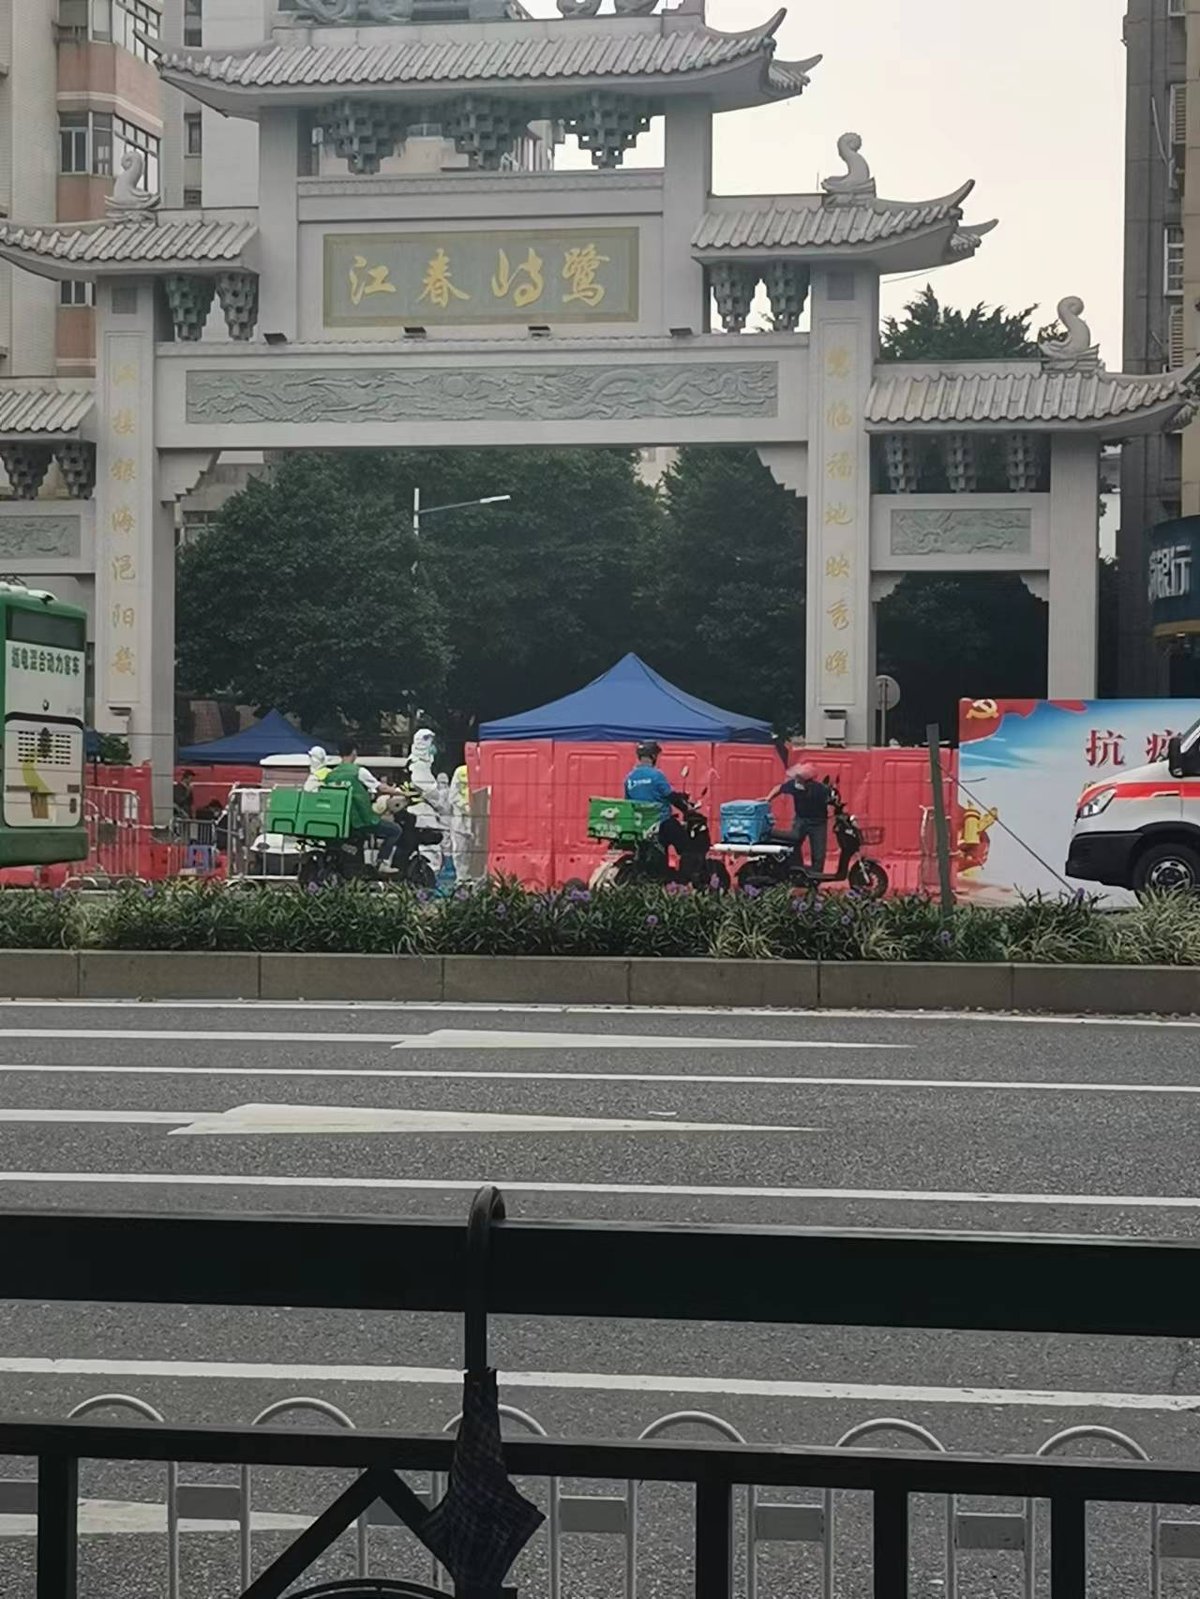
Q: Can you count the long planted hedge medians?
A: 1